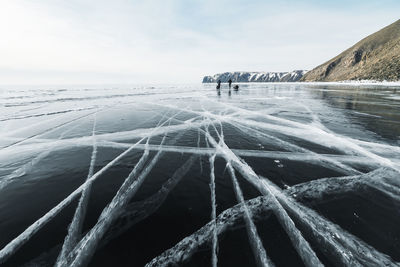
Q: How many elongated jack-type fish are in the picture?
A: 0